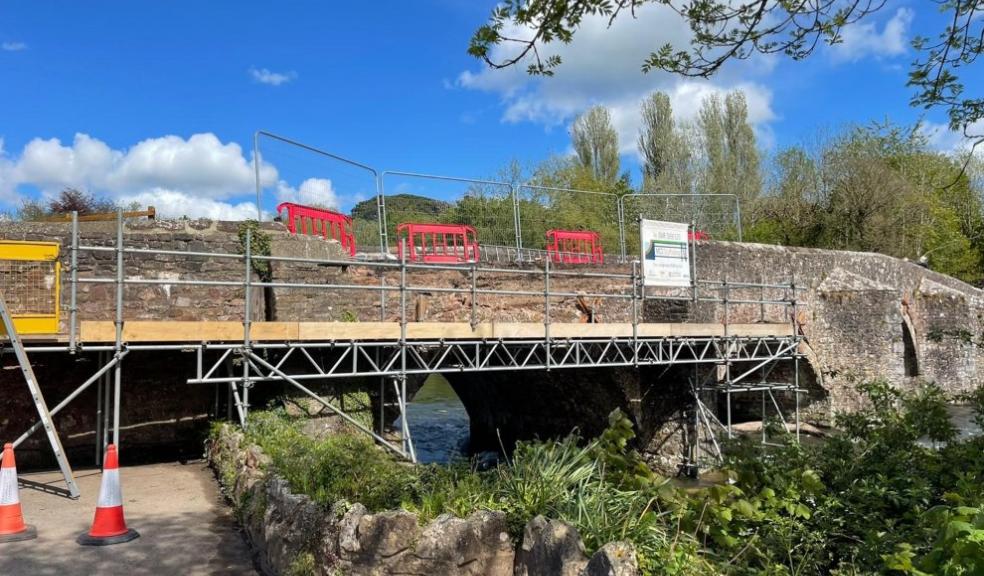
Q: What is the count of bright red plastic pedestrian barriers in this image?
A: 4